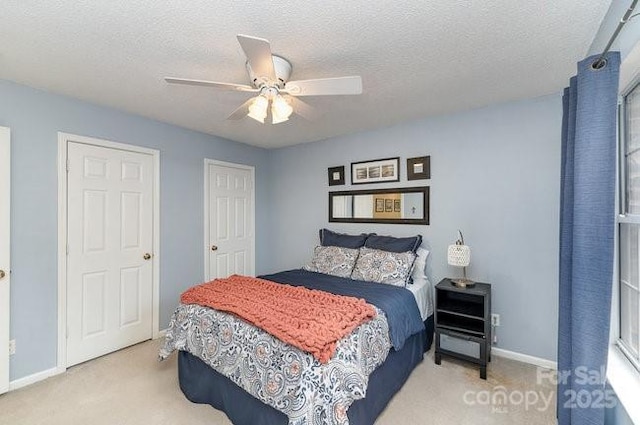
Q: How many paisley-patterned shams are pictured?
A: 2